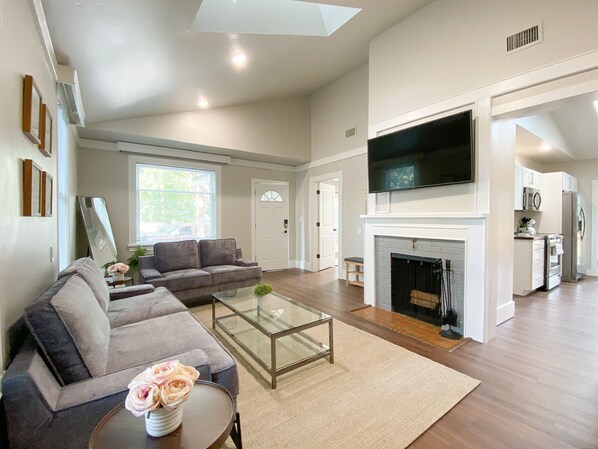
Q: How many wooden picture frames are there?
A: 4